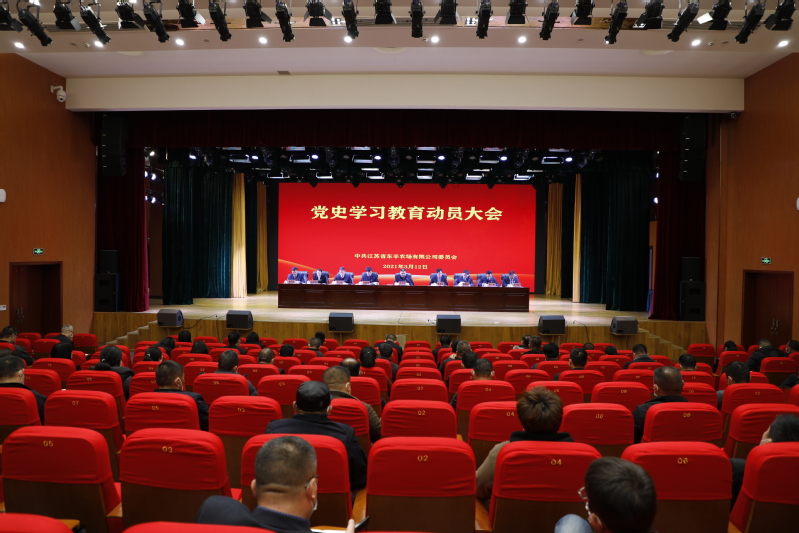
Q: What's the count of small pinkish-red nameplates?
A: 9